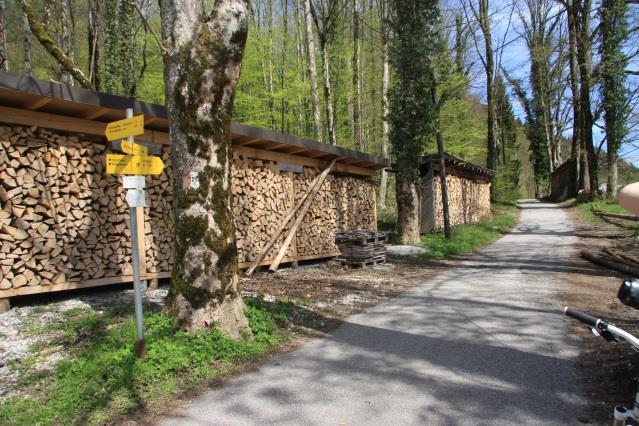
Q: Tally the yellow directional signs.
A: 3